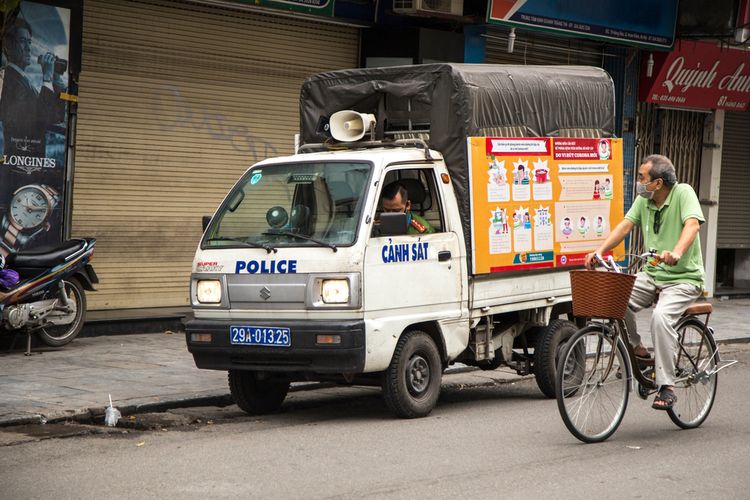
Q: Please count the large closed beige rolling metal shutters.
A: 1